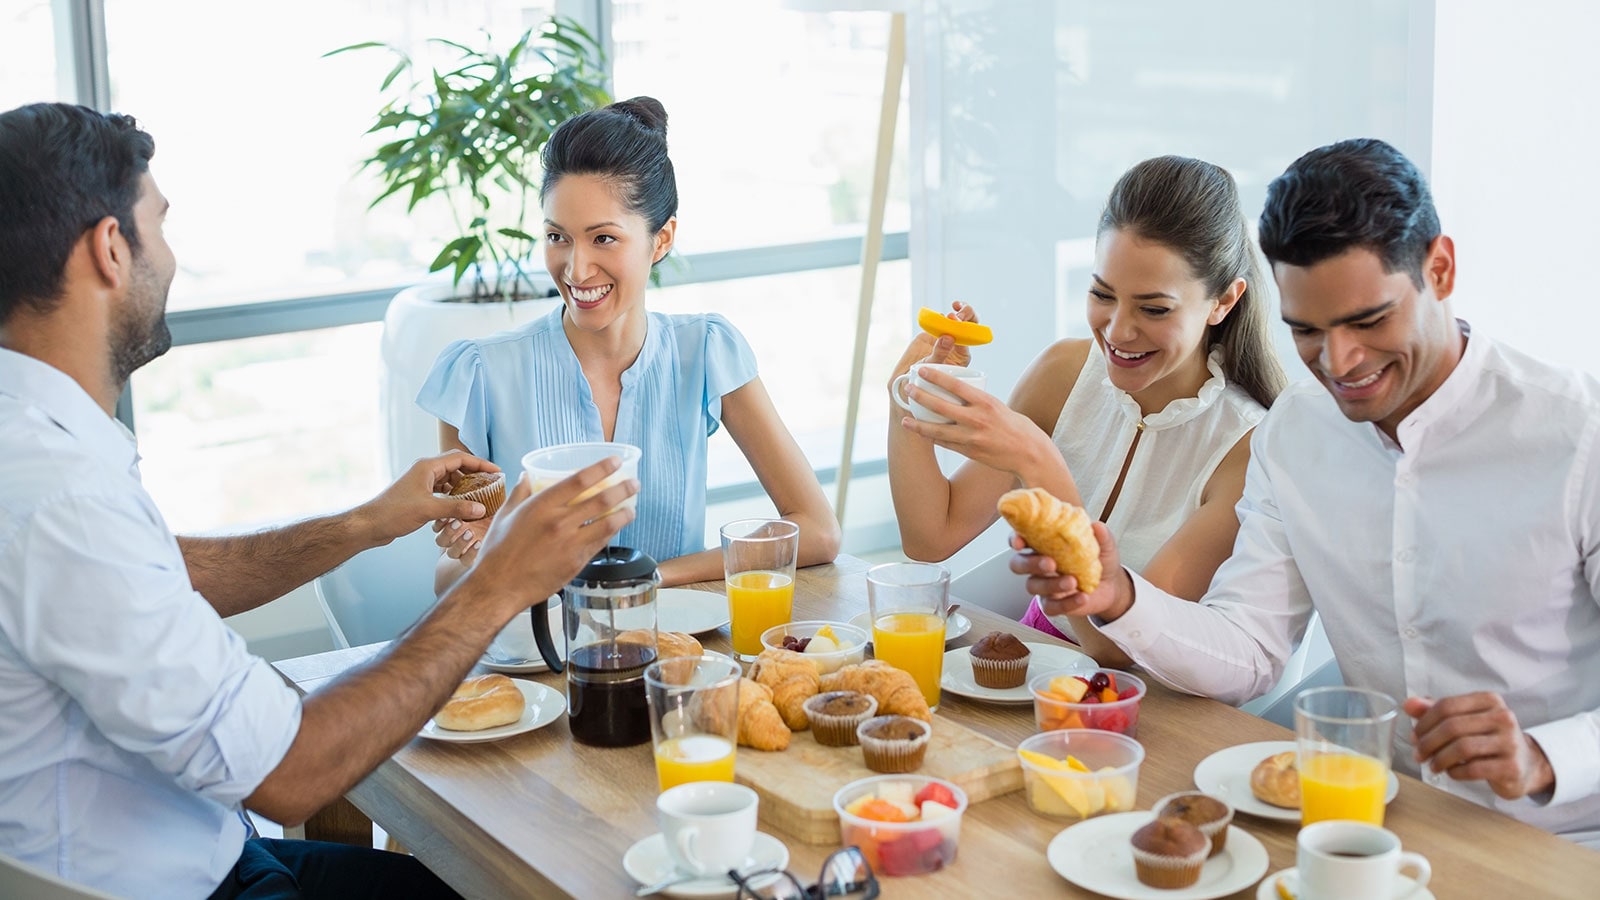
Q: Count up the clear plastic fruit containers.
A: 5